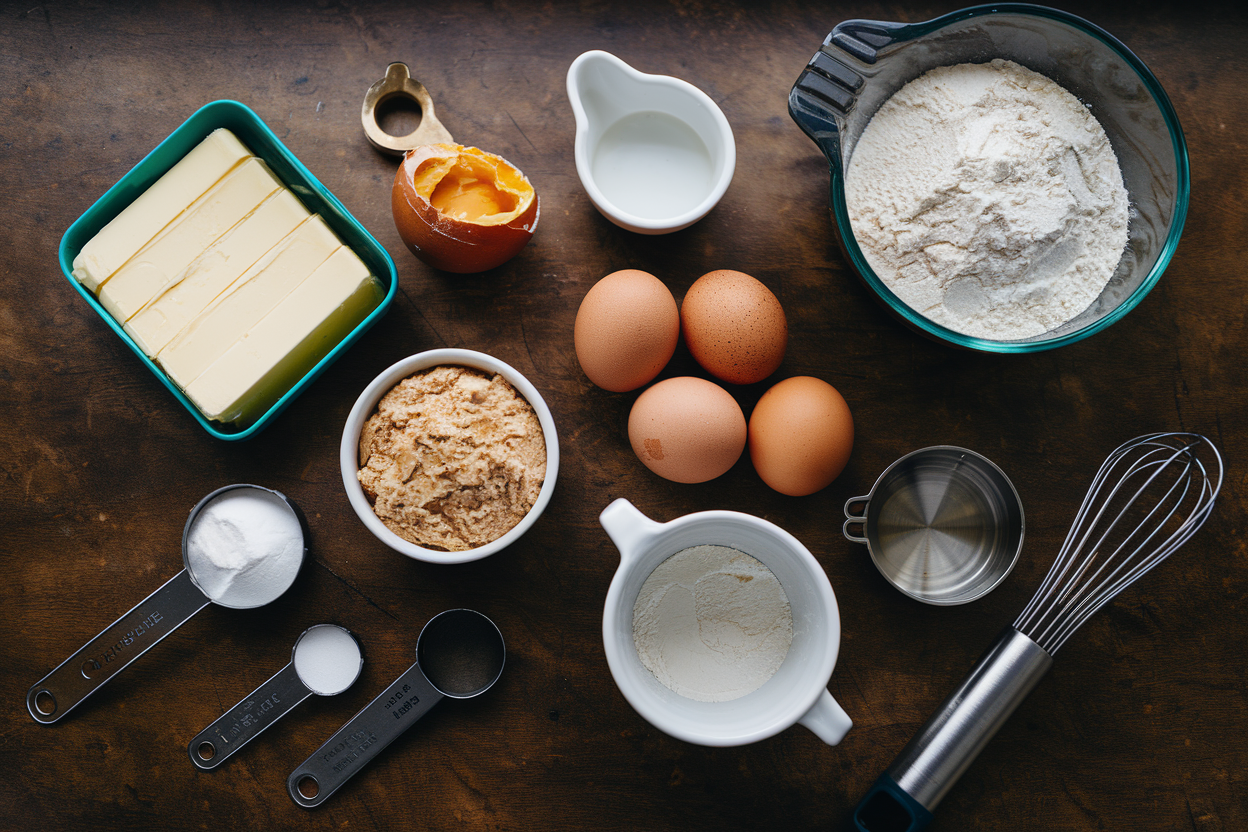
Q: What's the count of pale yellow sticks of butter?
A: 5